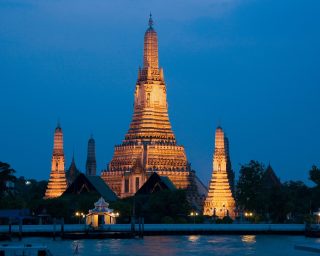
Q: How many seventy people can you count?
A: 0